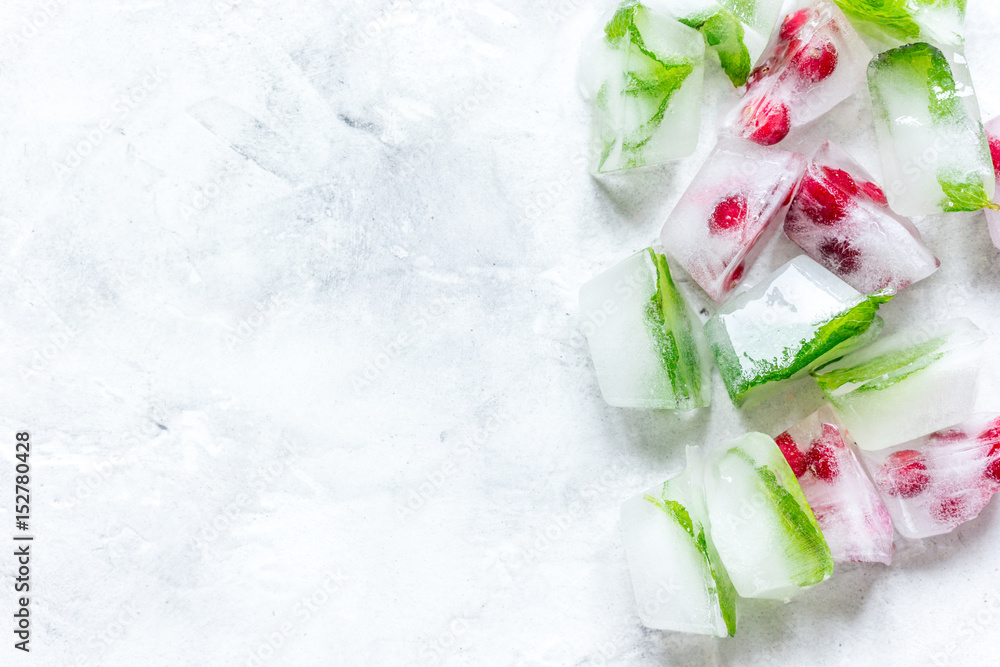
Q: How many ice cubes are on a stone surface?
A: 15